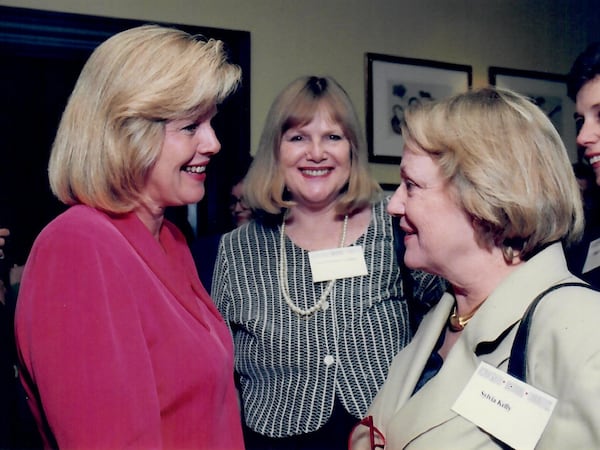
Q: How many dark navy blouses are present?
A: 1